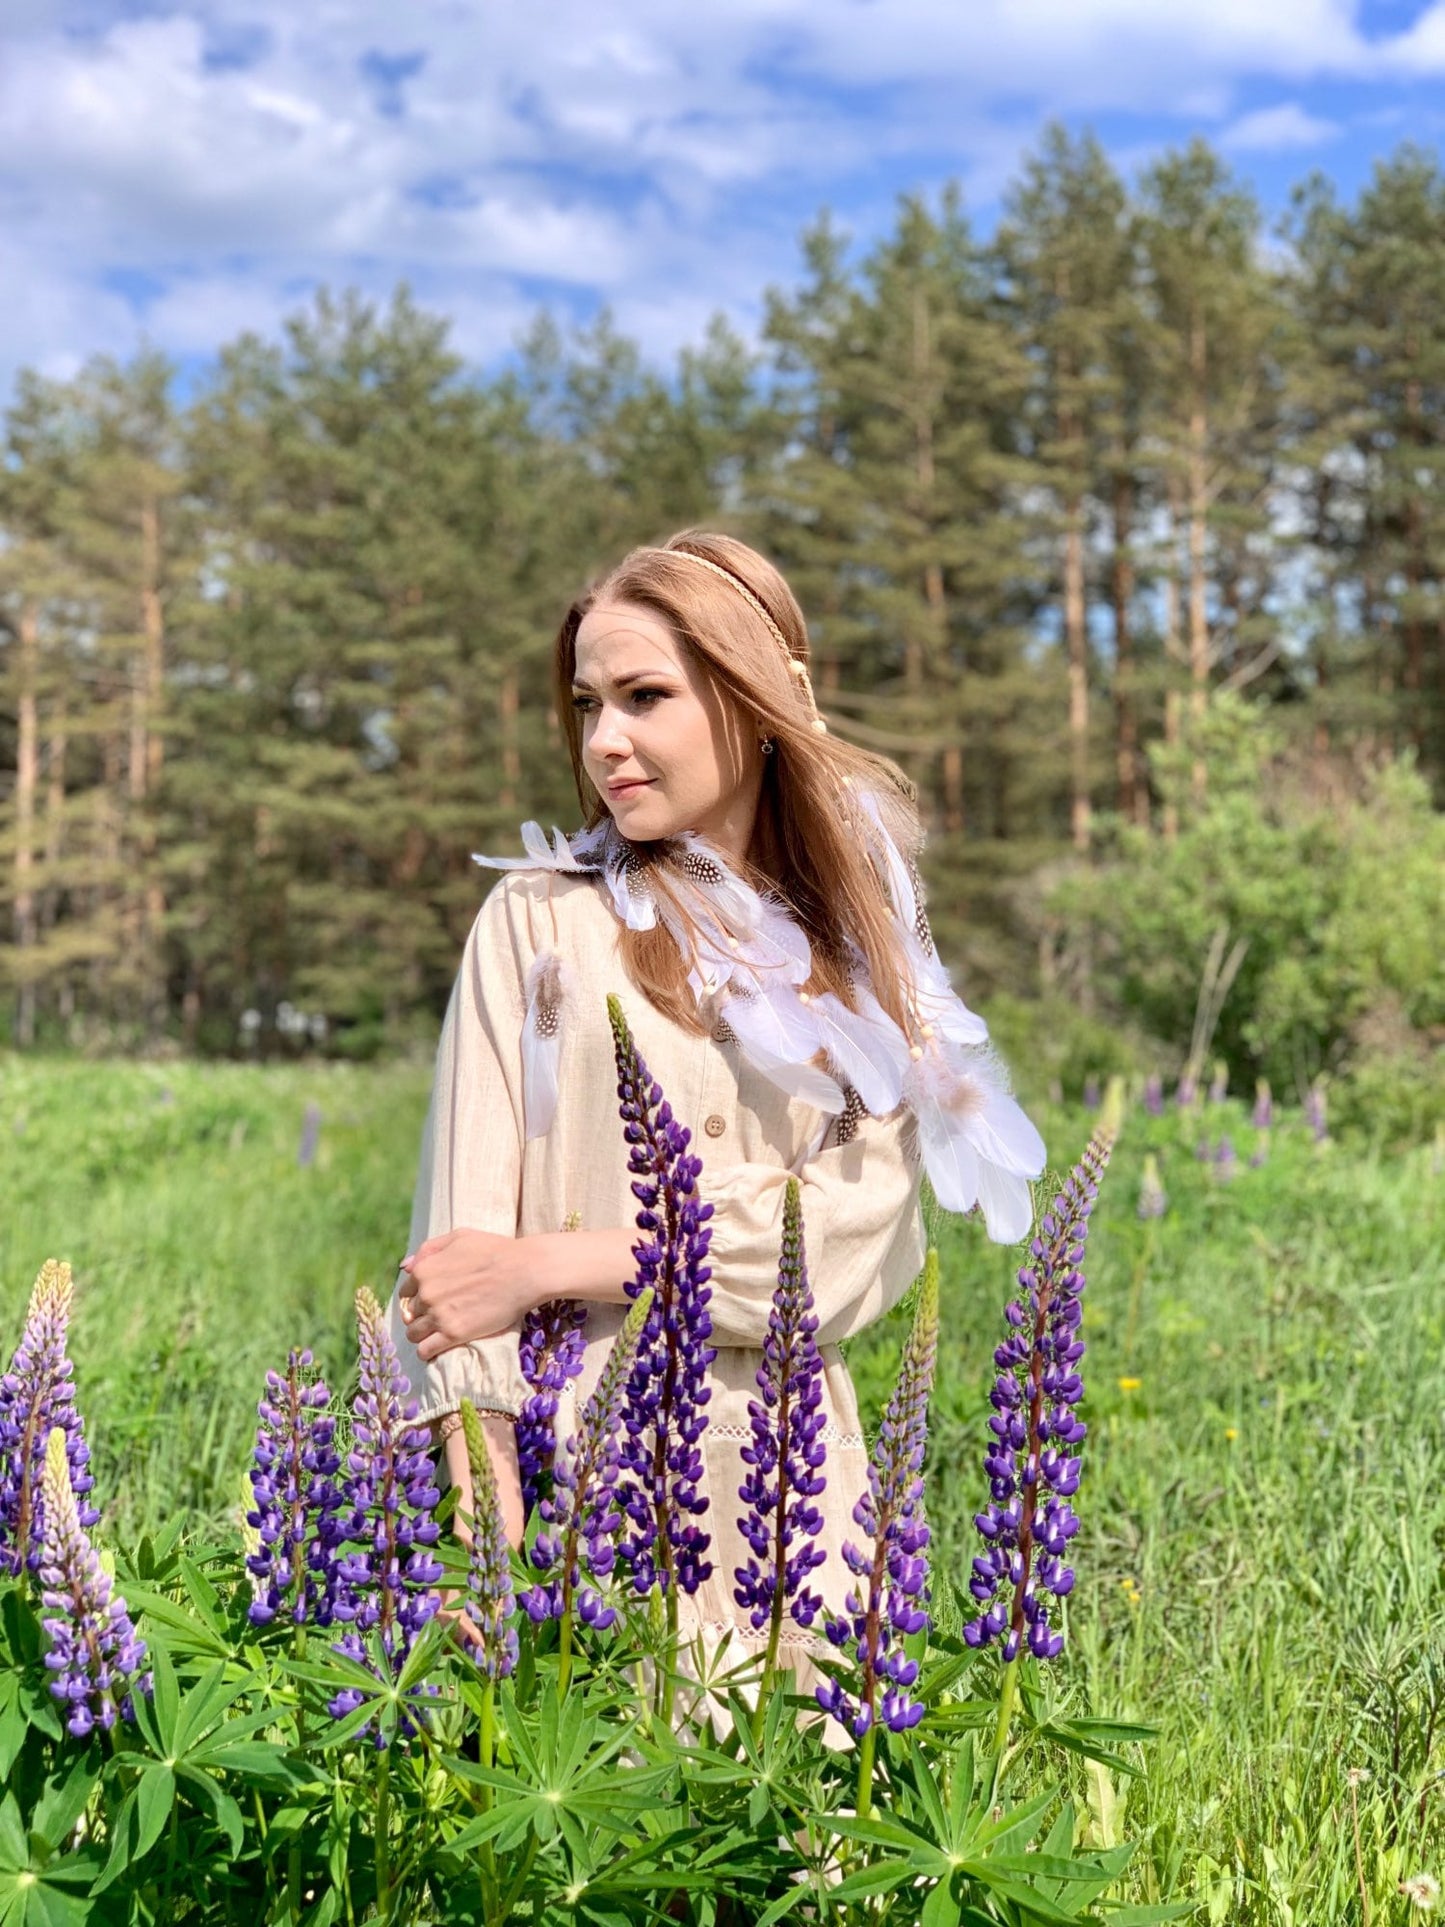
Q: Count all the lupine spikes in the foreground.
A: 11